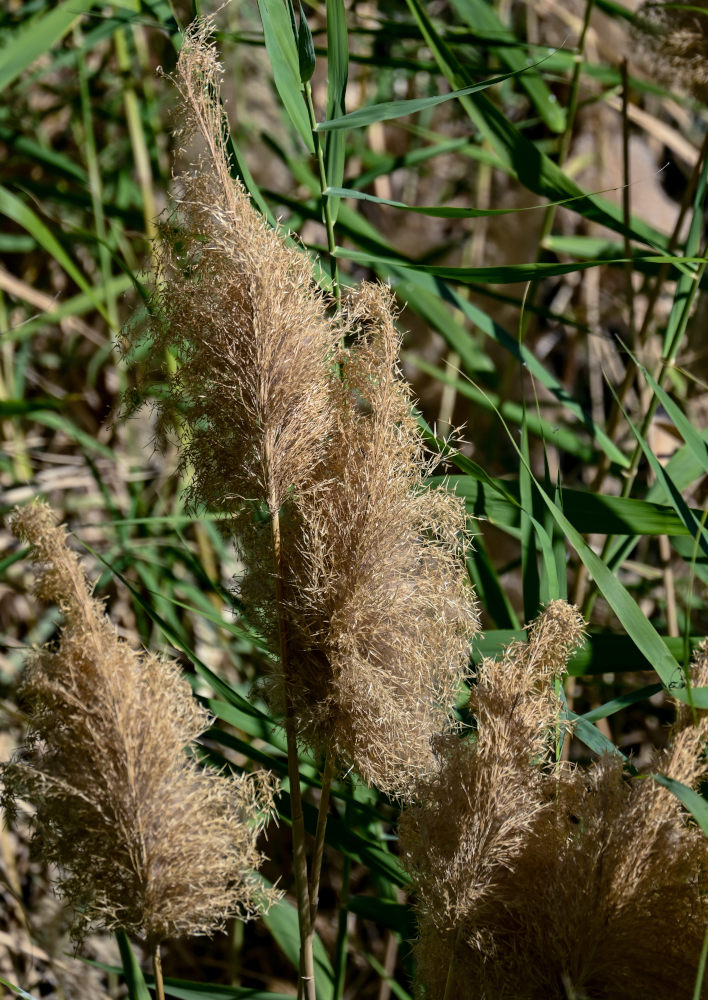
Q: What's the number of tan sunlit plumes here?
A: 5